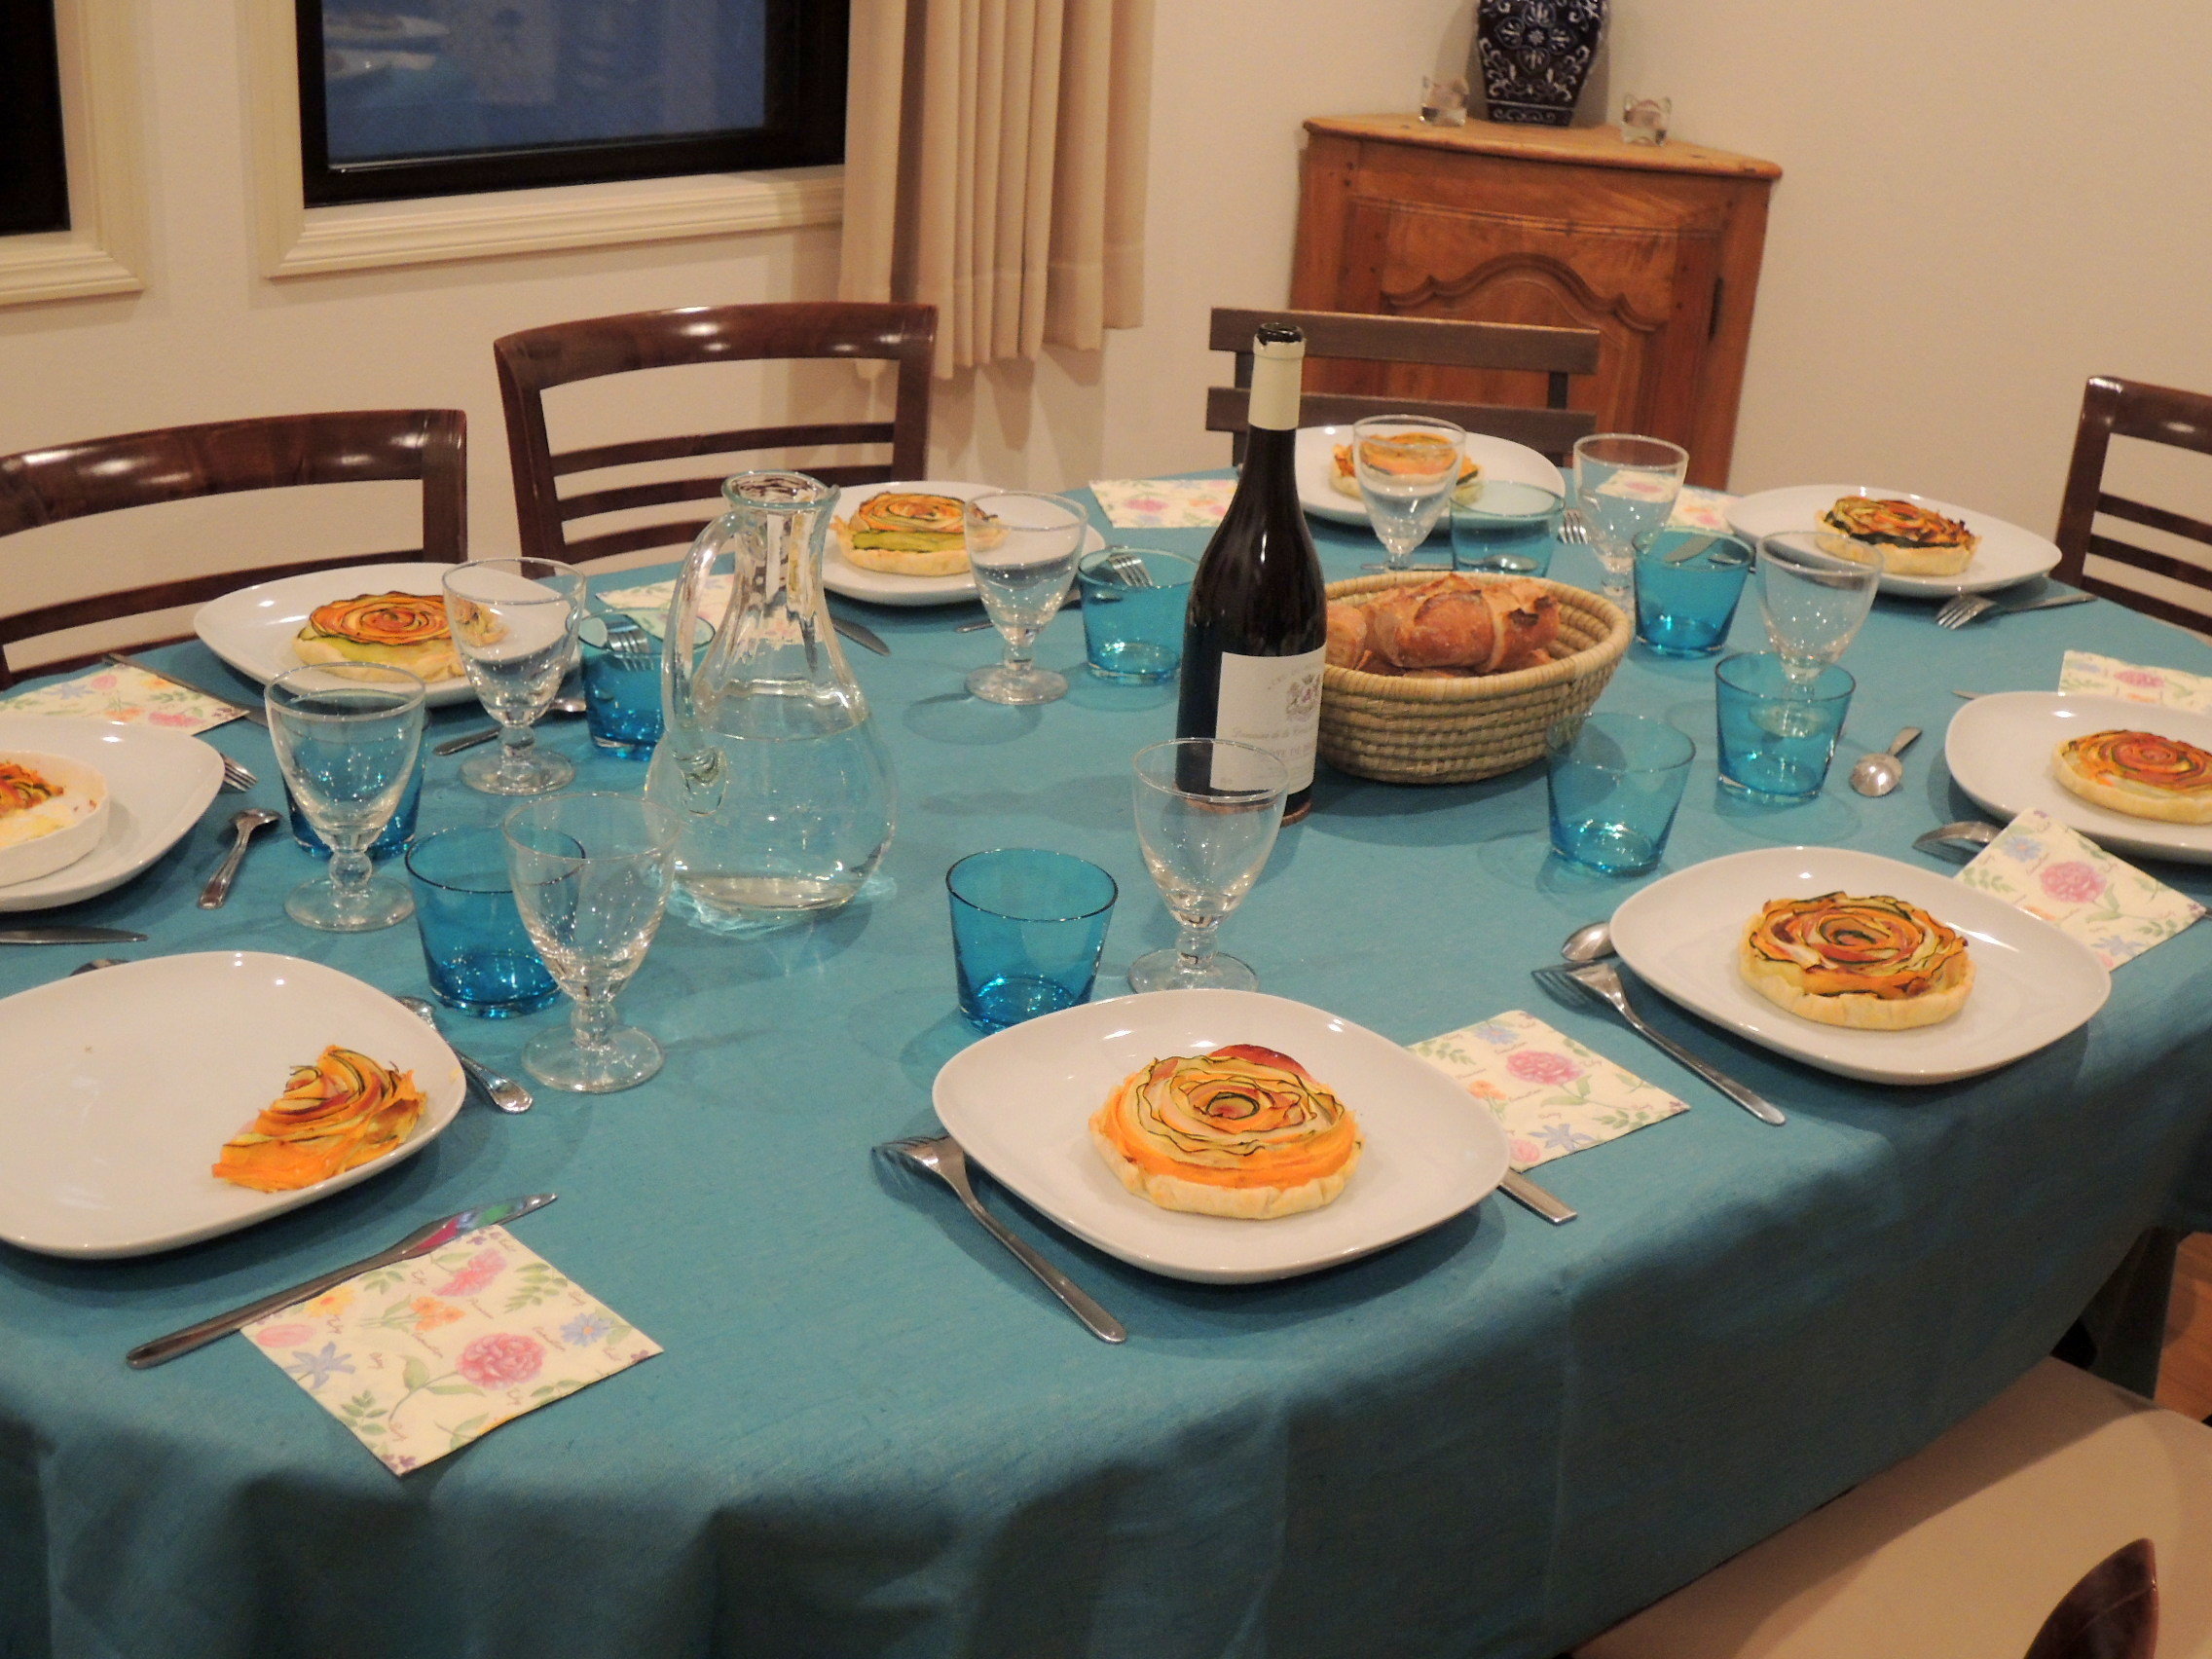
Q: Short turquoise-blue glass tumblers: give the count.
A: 9